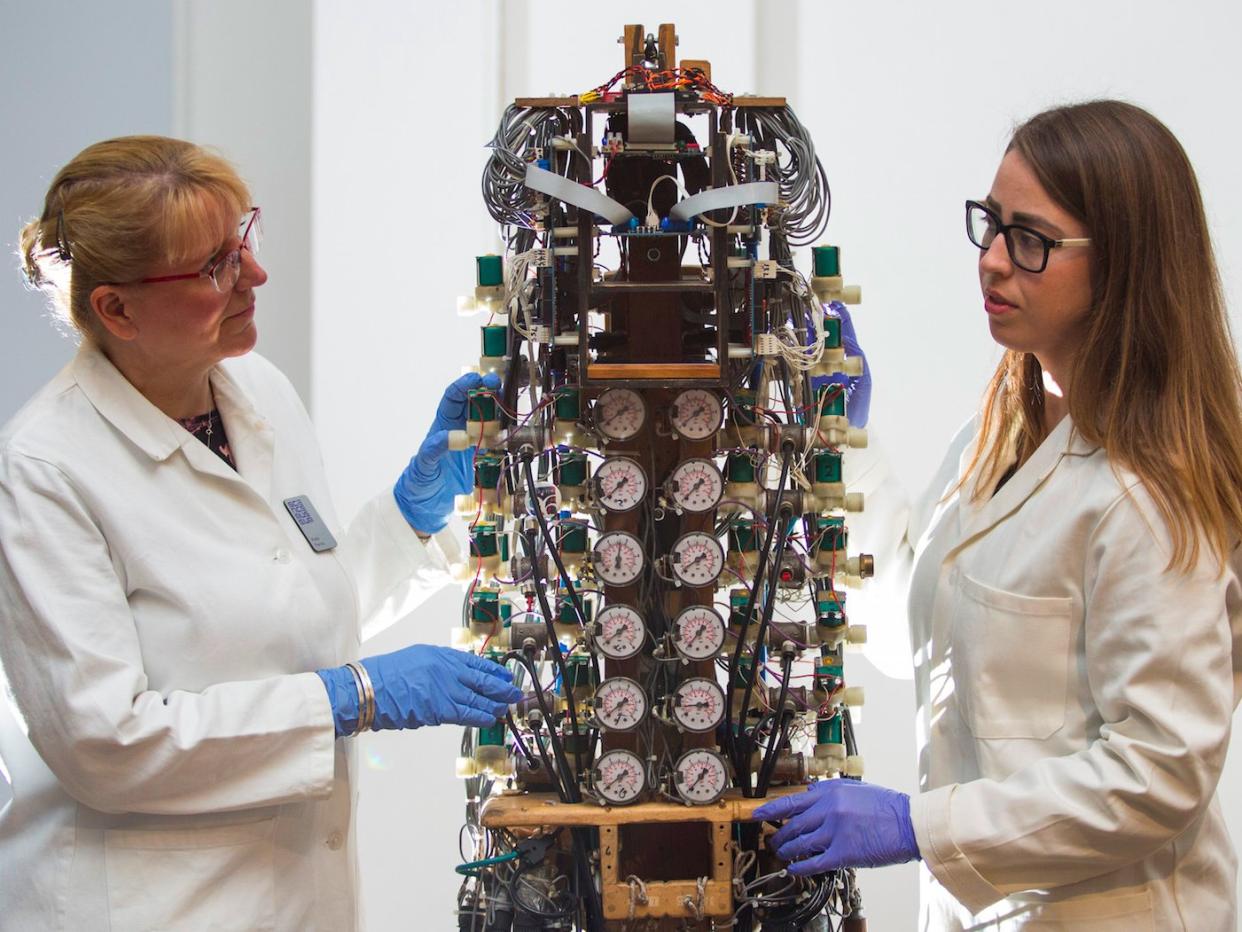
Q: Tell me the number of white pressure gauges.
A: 12